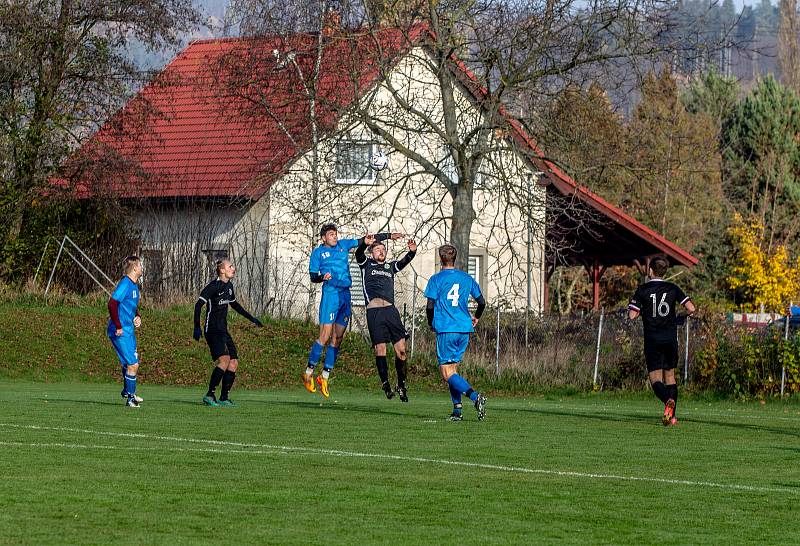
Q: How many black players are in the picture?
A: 3